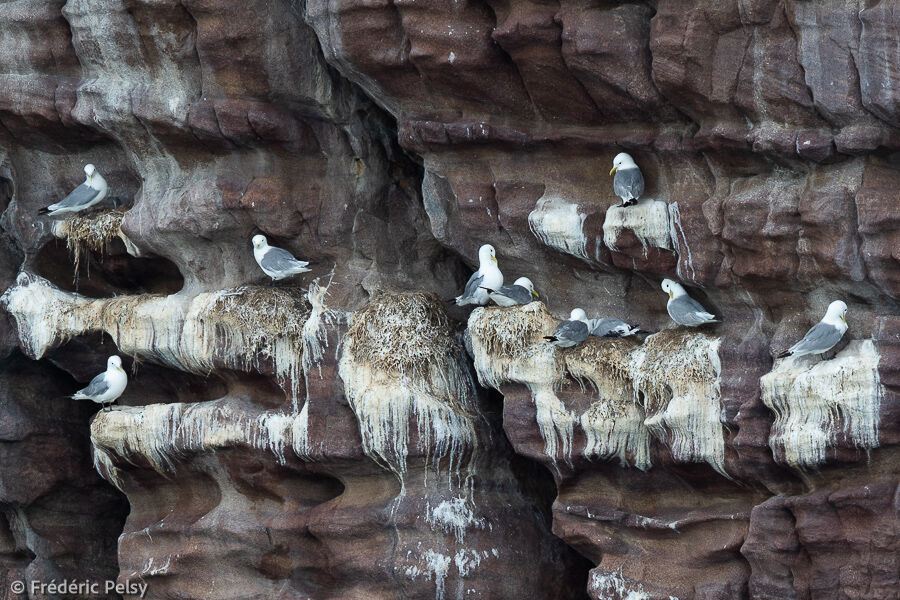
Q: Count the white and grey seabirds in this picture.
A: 10